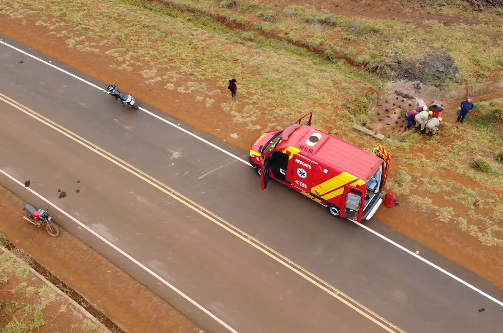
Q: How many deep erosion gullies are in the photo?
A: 1